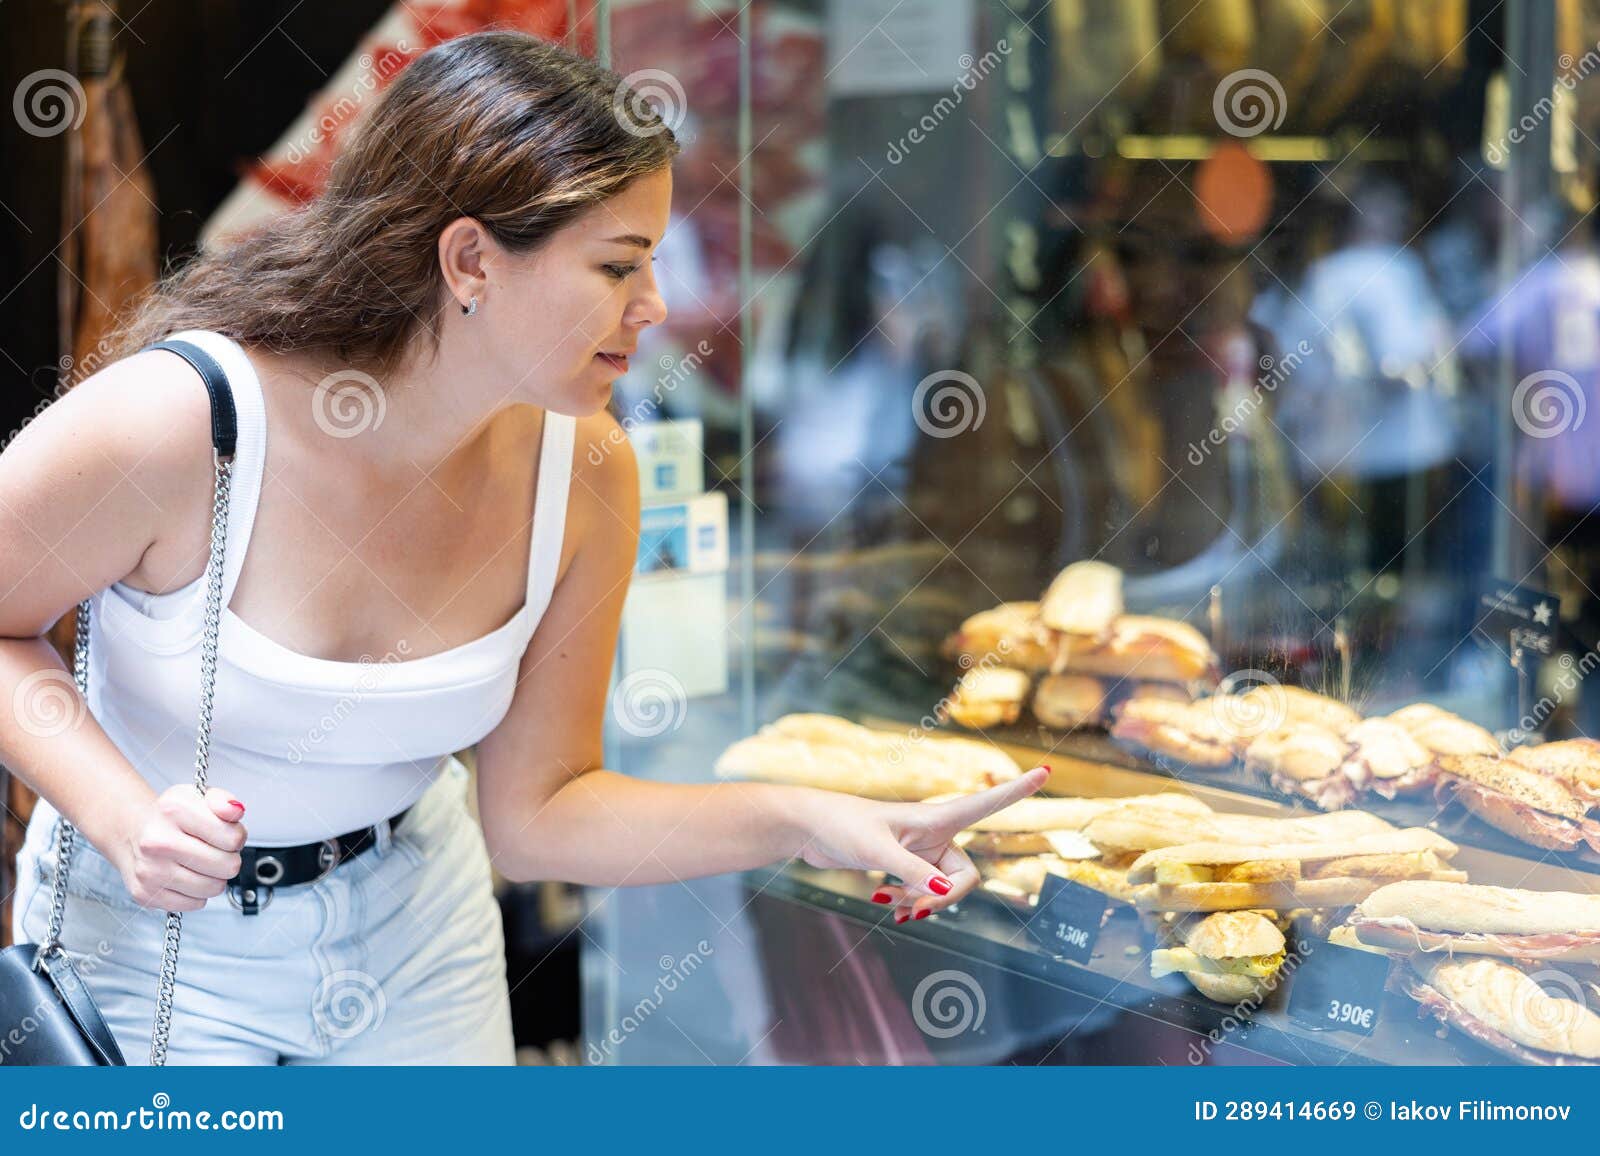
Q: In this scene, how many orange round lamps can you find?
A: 1